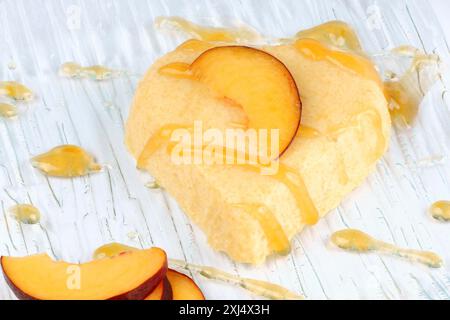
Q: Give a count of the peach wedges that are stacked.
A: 3